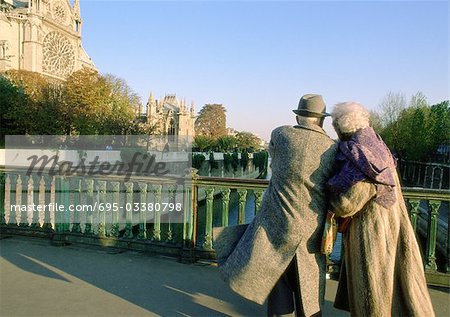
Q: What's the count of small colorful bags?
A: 1